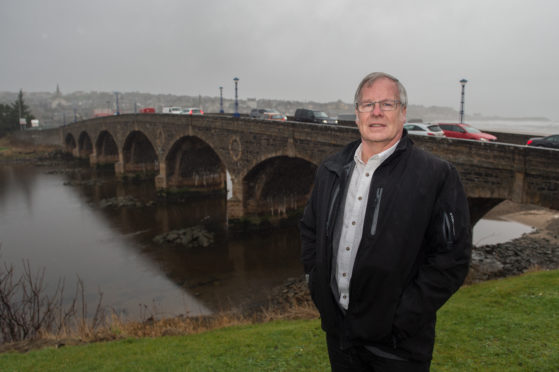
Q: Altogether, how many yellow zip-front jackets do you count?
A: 0